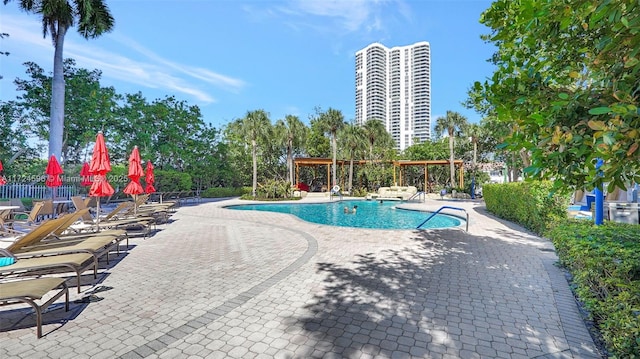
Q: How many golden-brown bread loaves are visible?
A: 0